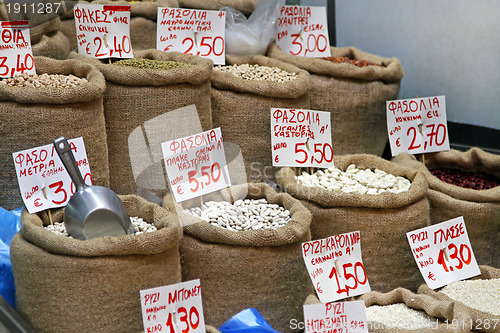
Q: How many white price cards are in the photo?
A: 12